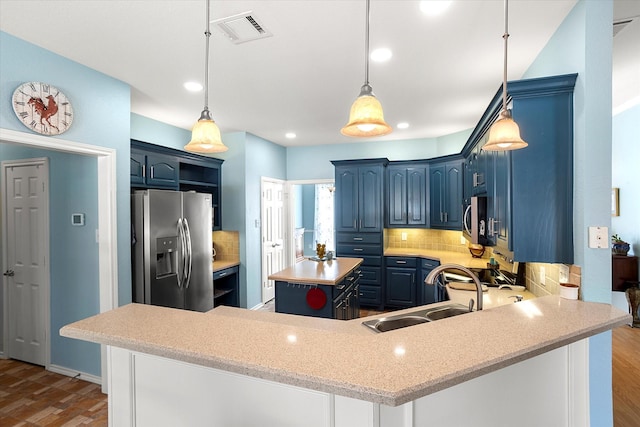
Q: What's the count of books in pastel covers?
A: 0